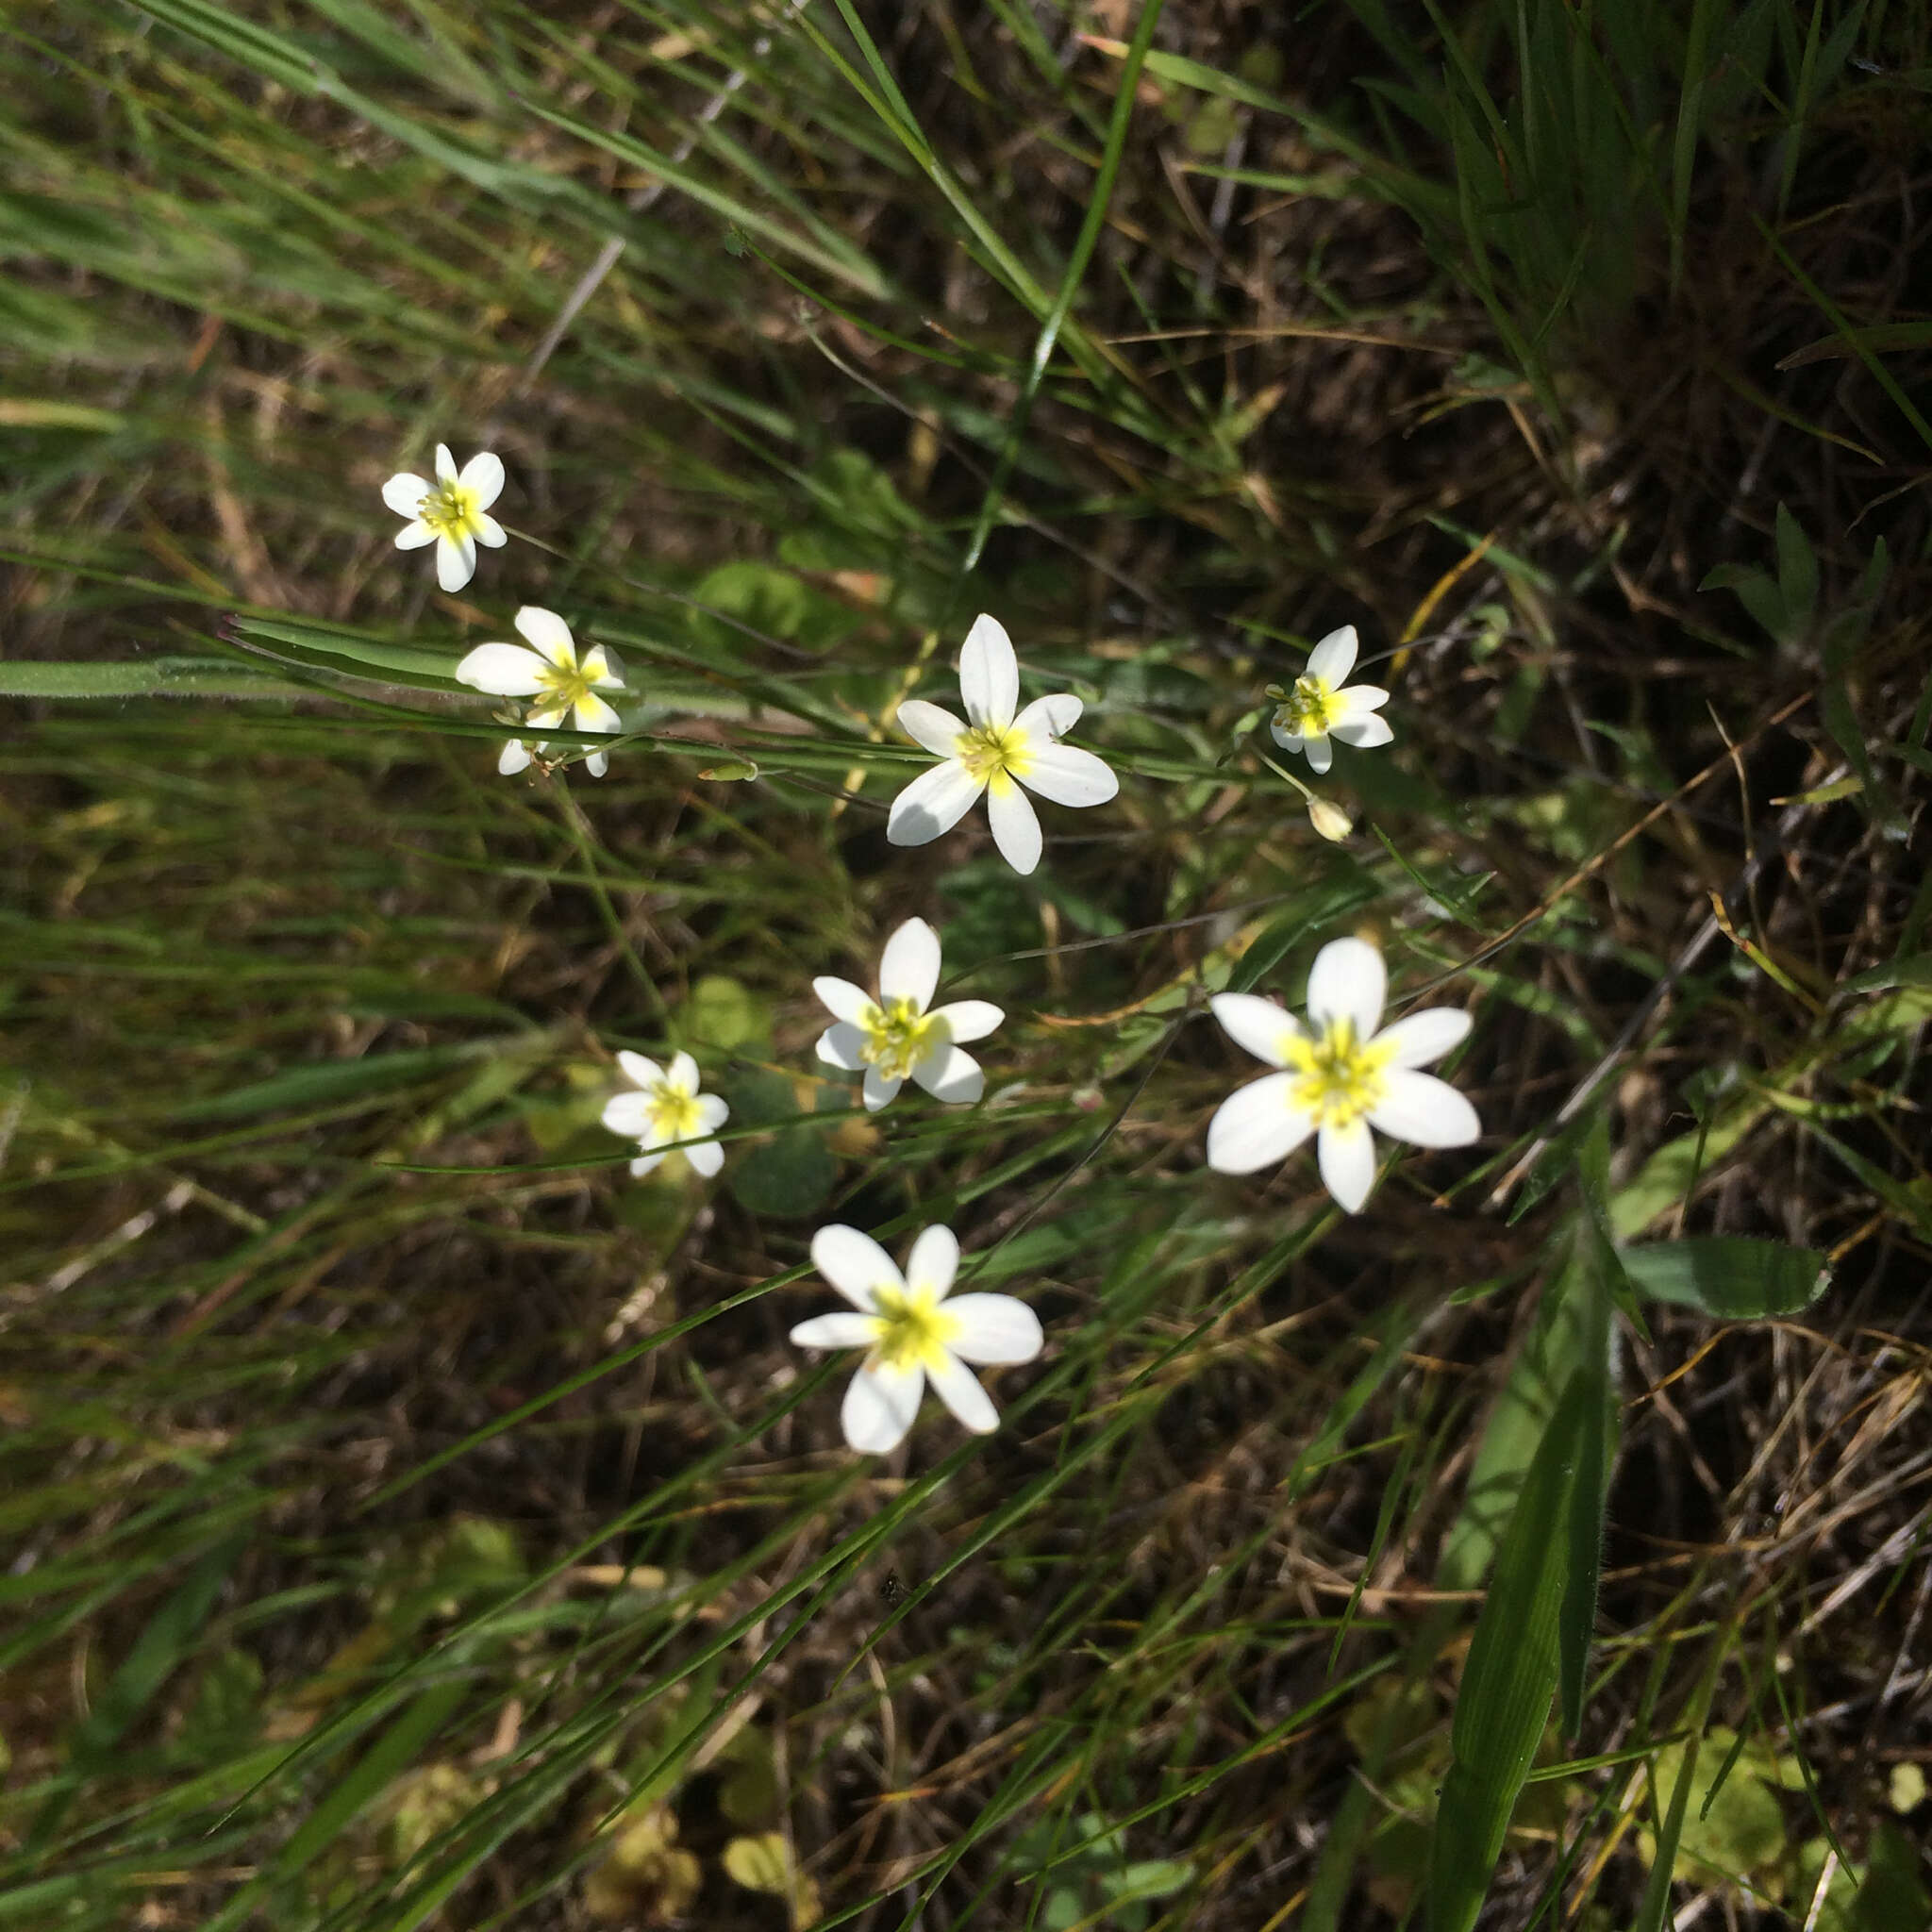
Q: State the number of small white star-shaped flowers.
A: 8